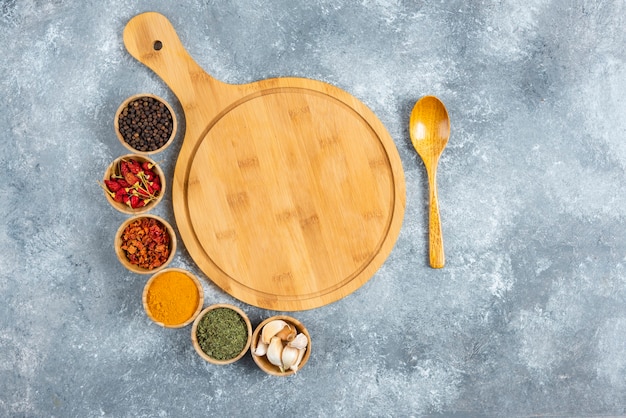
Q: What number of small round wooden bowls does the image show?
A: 6